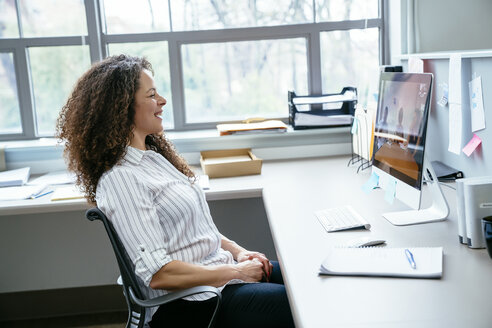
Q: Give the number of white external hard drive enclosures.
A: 2